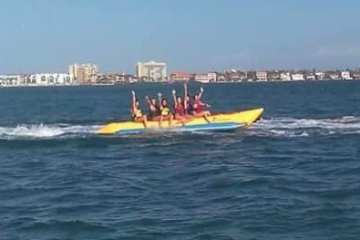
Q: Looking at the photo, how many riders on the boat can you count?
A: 6